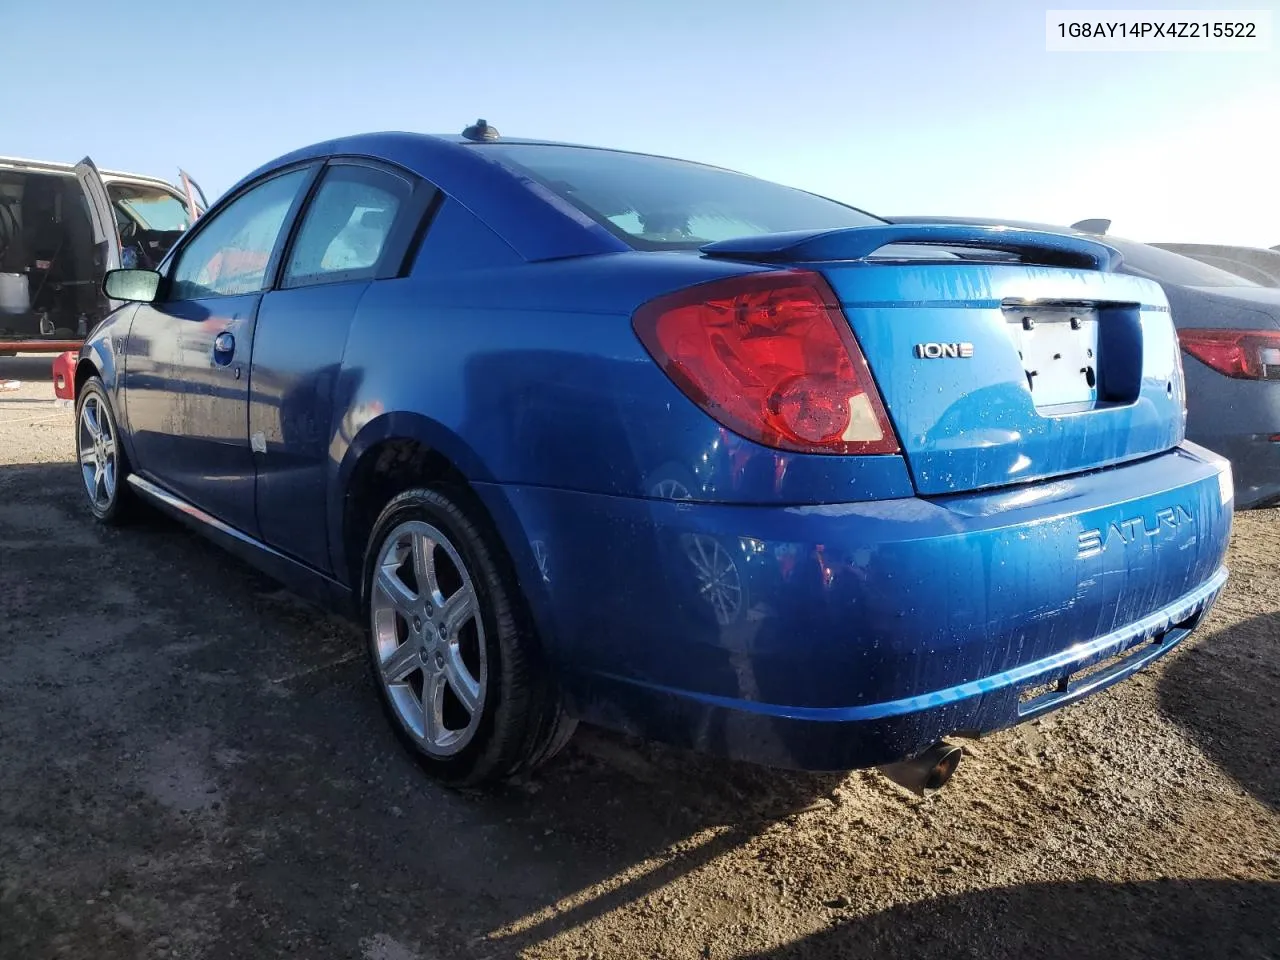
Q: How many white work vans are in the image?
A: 1